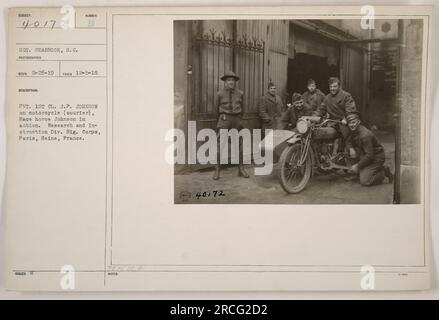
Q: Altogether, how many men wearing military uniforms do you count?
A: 6